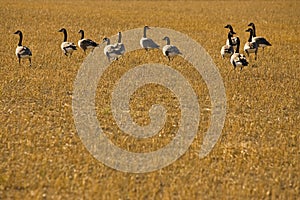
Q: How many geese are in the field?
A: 12